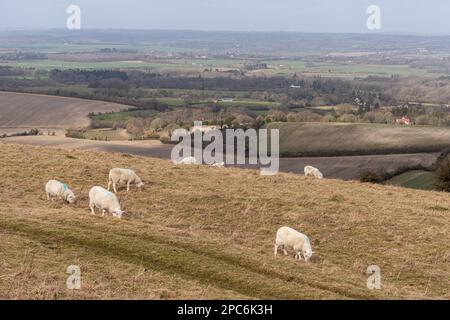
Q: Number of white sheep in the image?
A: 7